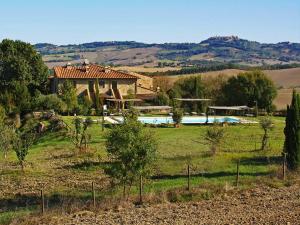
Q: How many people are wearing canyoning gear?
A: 0